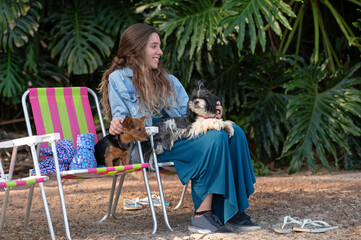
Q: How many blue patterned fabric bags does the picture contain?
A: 2